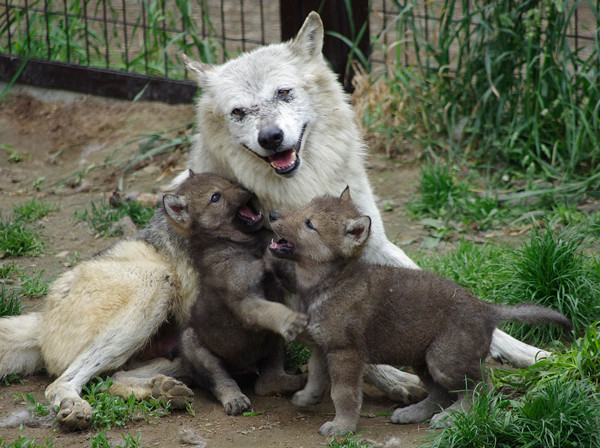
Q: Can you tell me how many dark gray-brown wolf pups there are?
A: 2